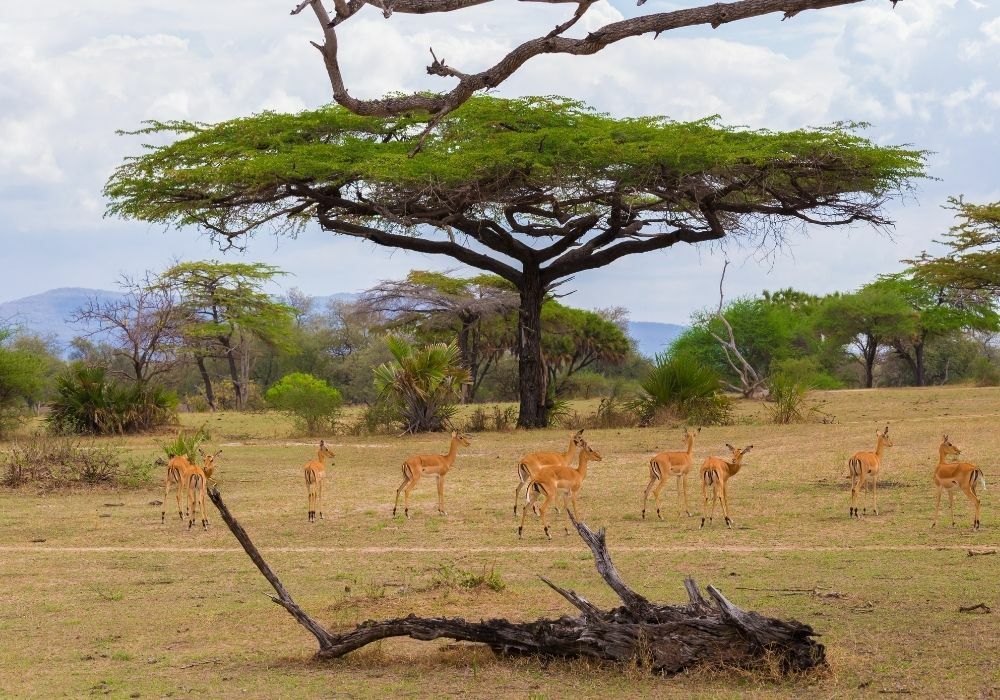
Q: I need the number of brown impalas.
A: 10